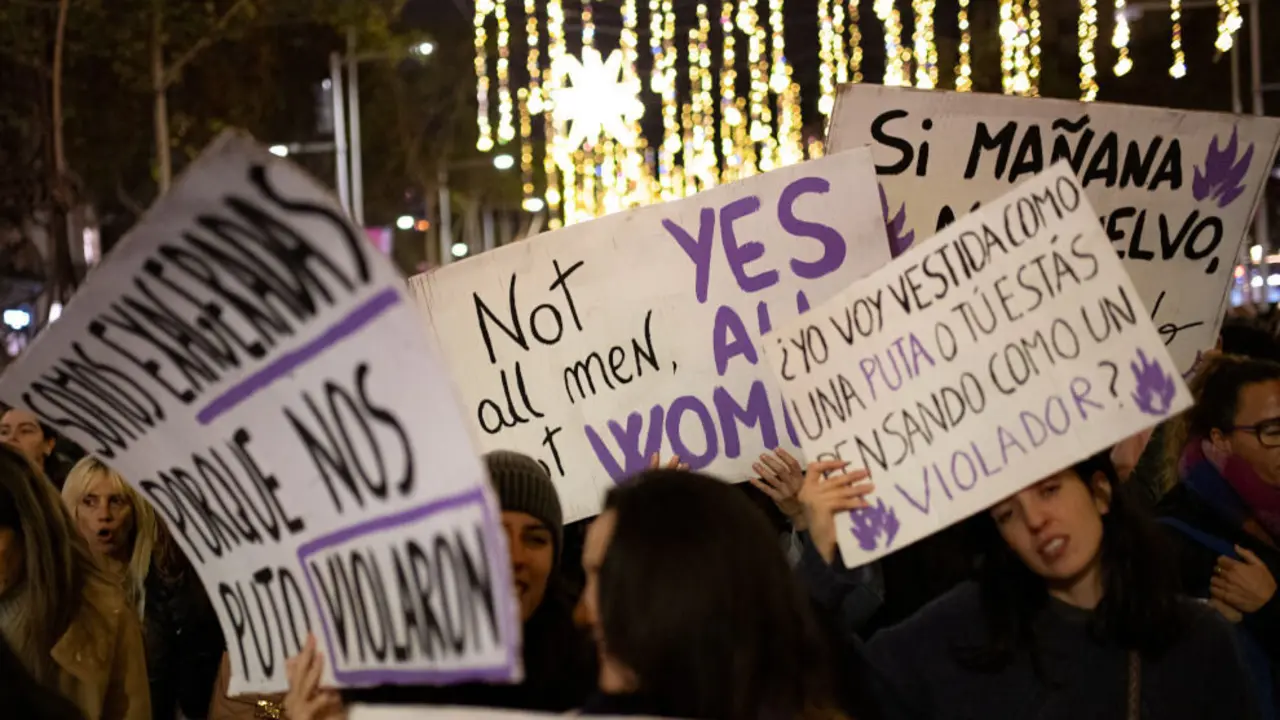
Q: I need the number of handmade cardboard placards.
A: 4